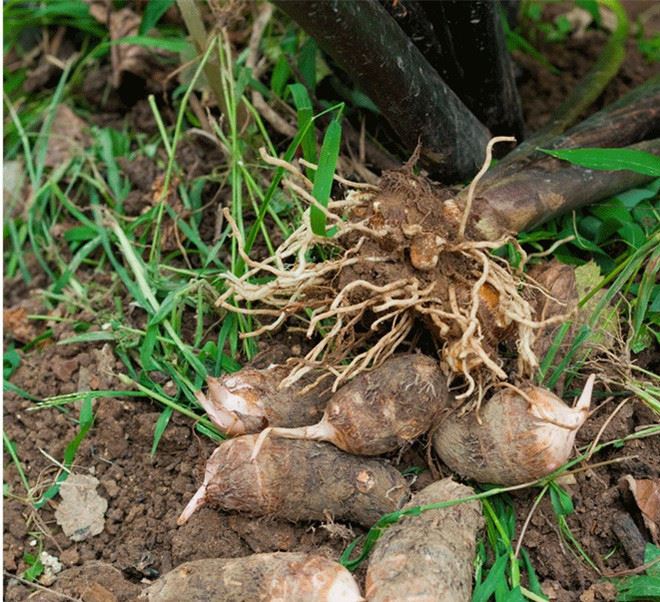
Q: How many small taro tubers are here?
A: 6